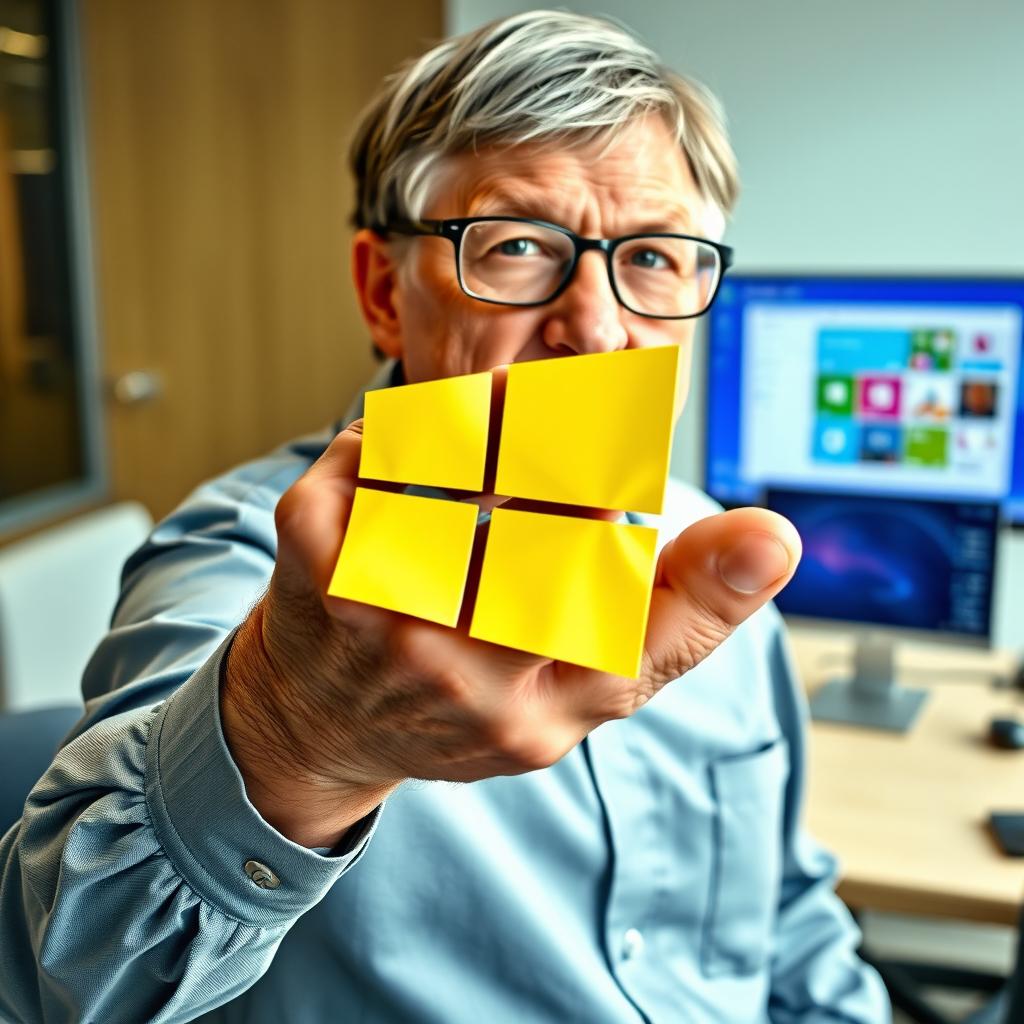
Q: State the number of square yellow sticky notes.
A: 4